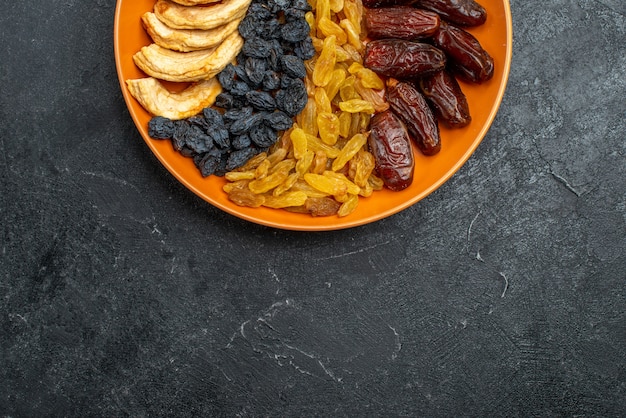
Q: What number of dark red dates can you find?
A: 8